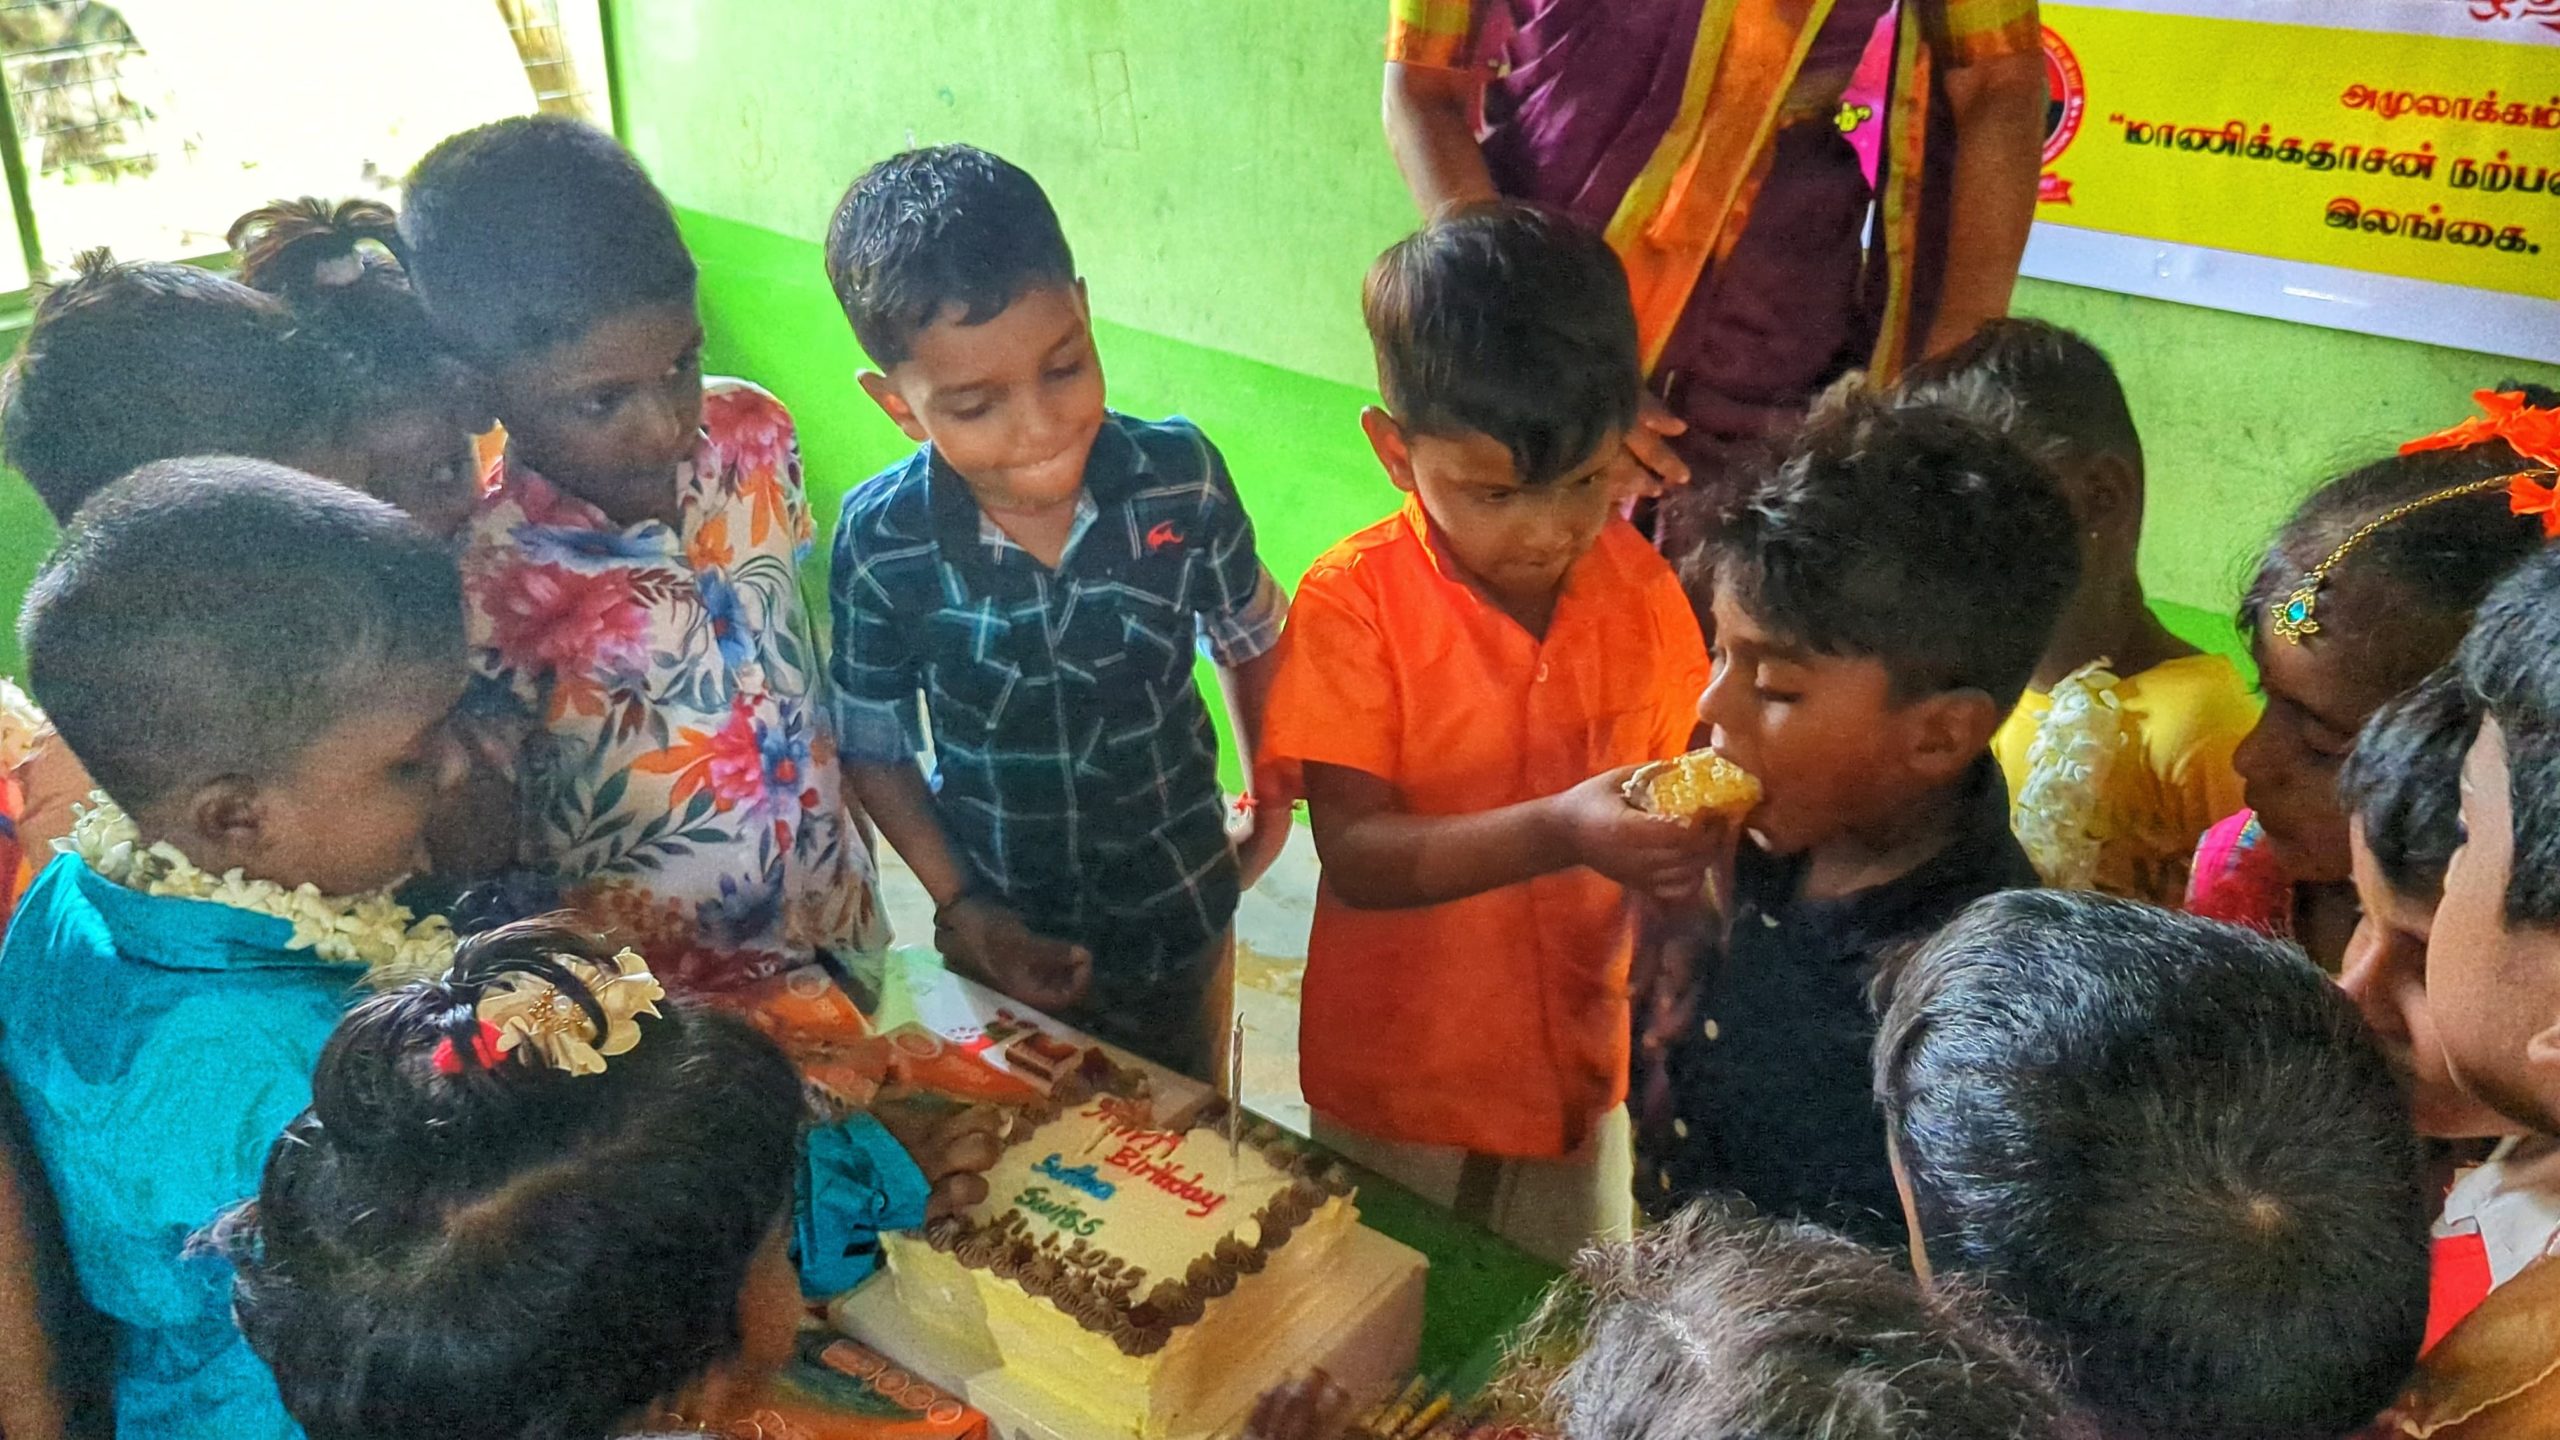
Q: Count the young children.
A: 14